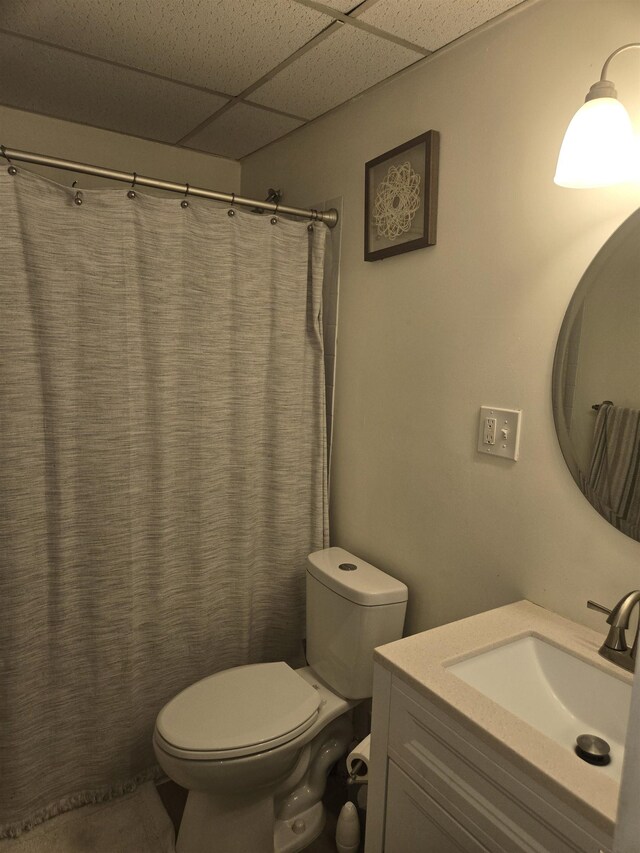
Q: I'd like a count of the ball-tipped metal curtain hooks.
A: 7